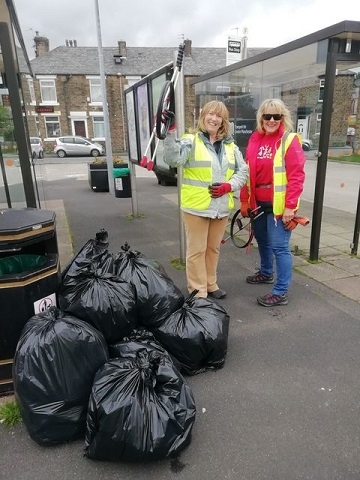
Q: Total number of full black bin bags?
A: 7